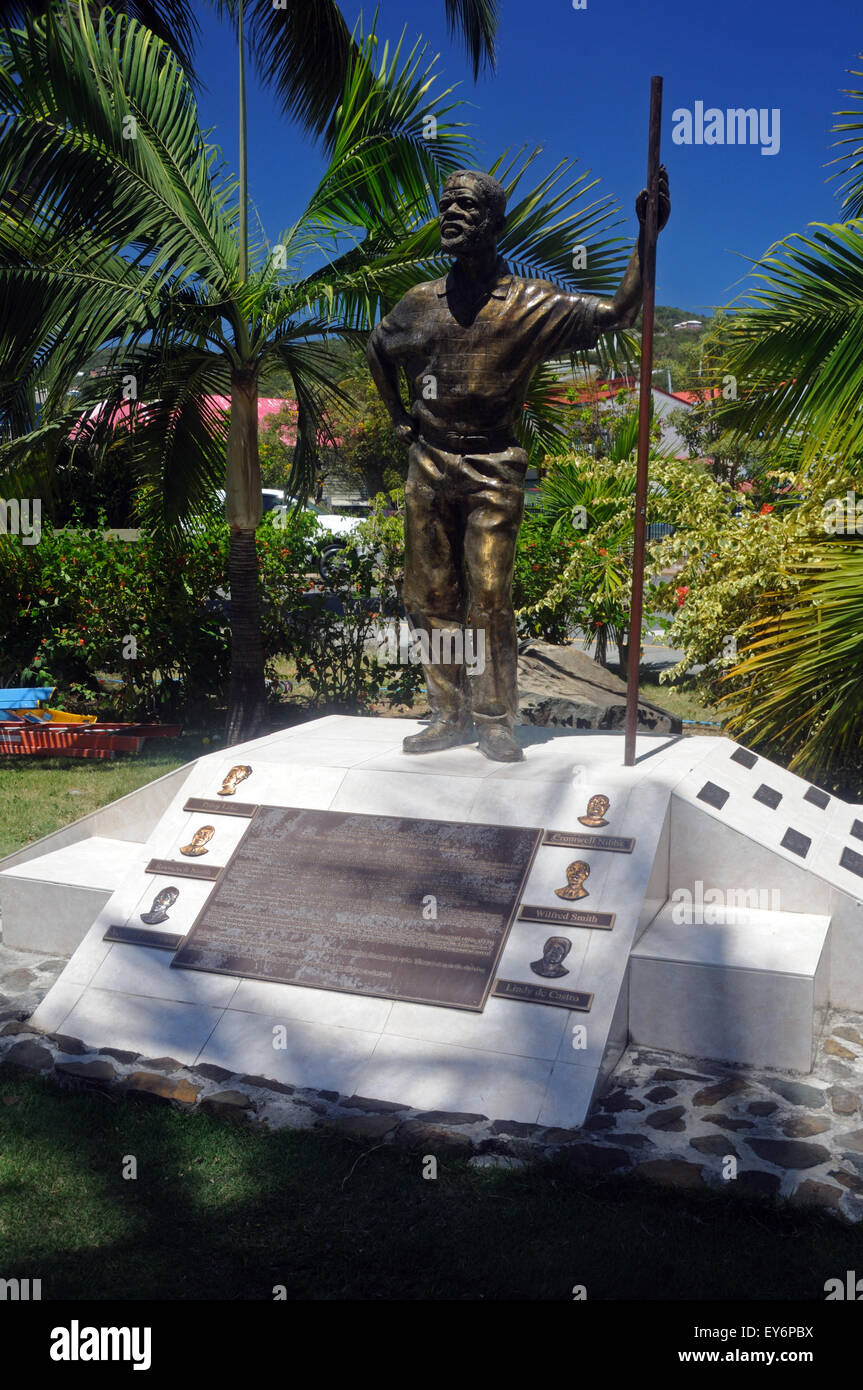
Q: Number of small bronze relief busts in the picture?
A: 6